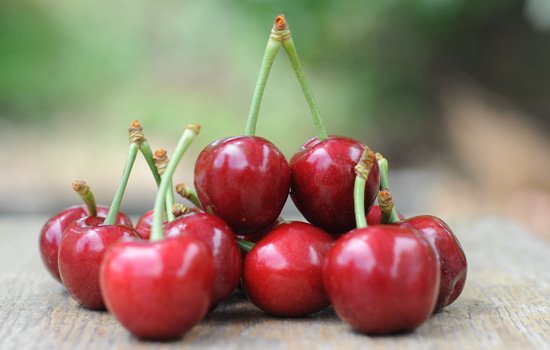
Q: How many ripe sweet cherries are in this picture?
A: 12